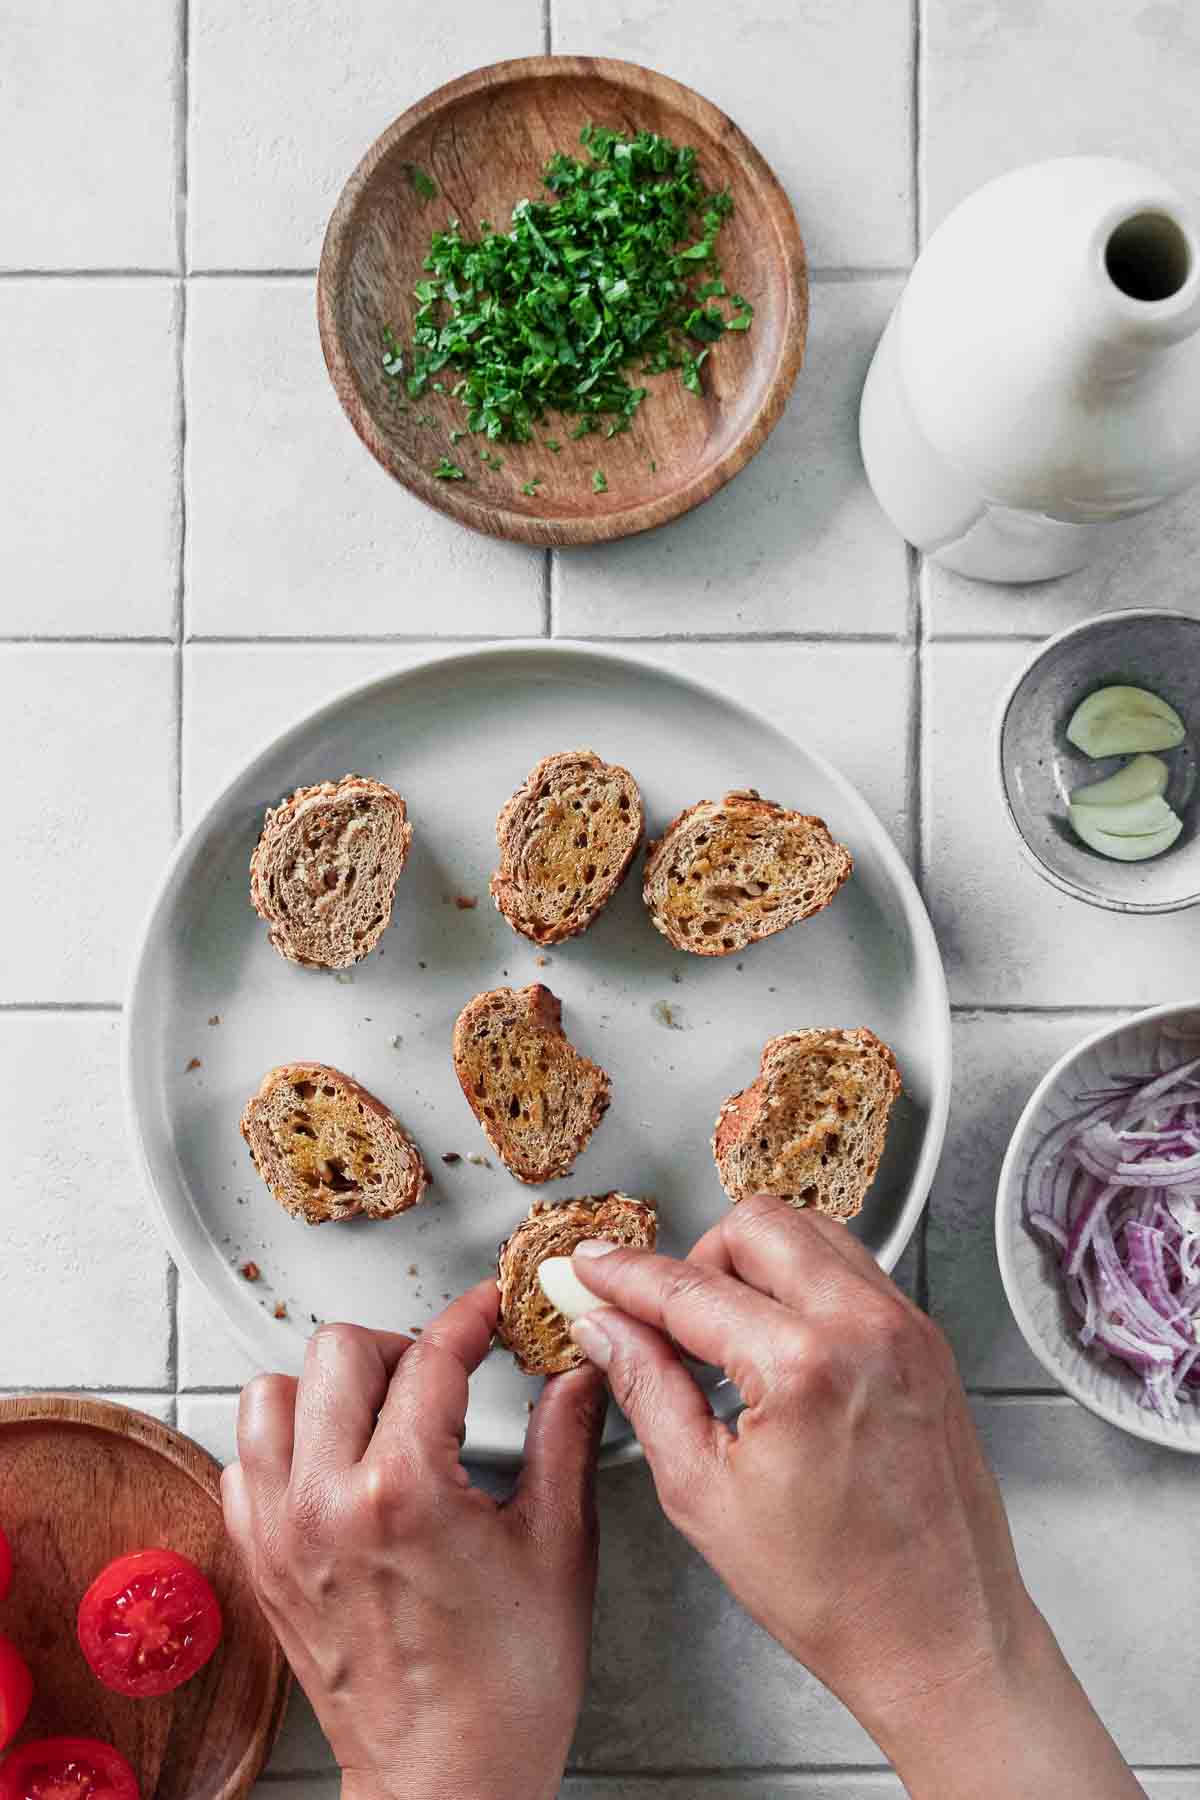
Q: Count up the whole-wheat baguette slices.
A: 7